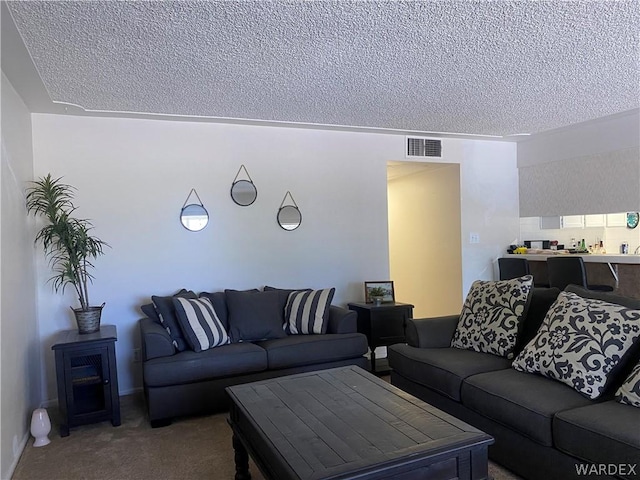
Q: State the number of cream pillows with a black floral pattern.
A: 3